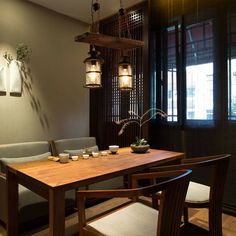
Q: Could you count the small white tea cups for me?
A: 4